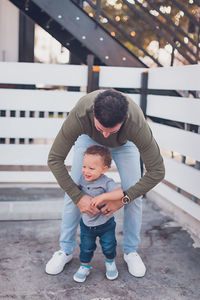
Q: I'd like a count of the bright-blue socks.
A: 2